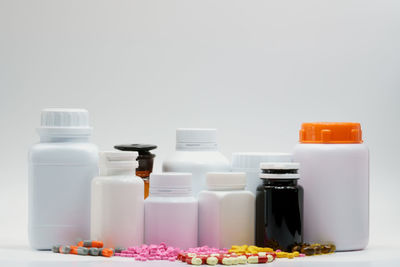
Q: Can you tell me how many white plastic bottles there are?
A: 7